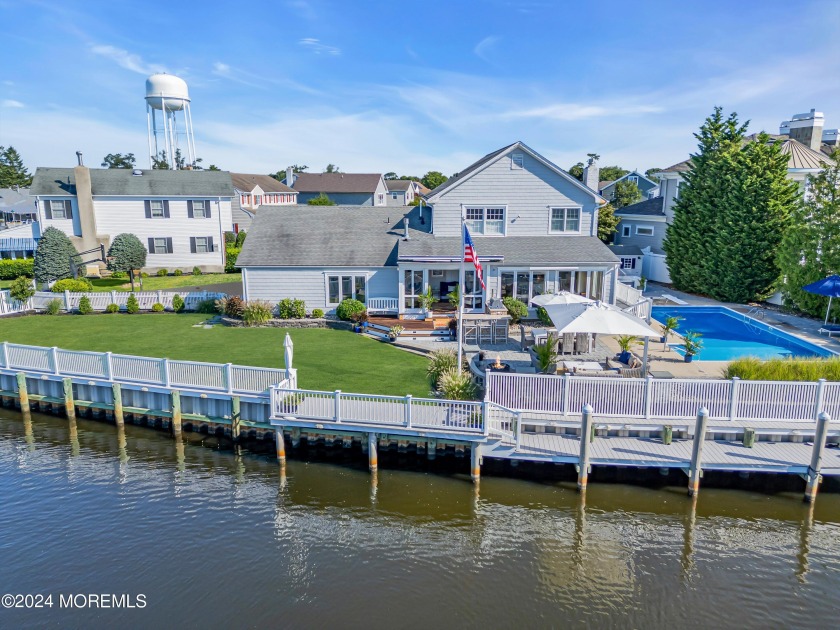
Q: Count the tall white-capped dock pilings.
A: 3